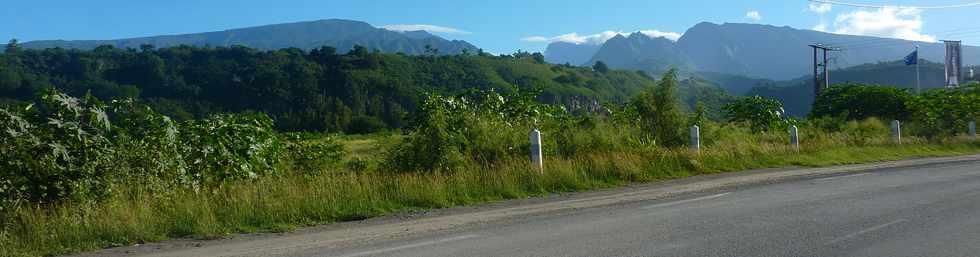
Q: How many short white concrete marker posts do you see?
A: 5